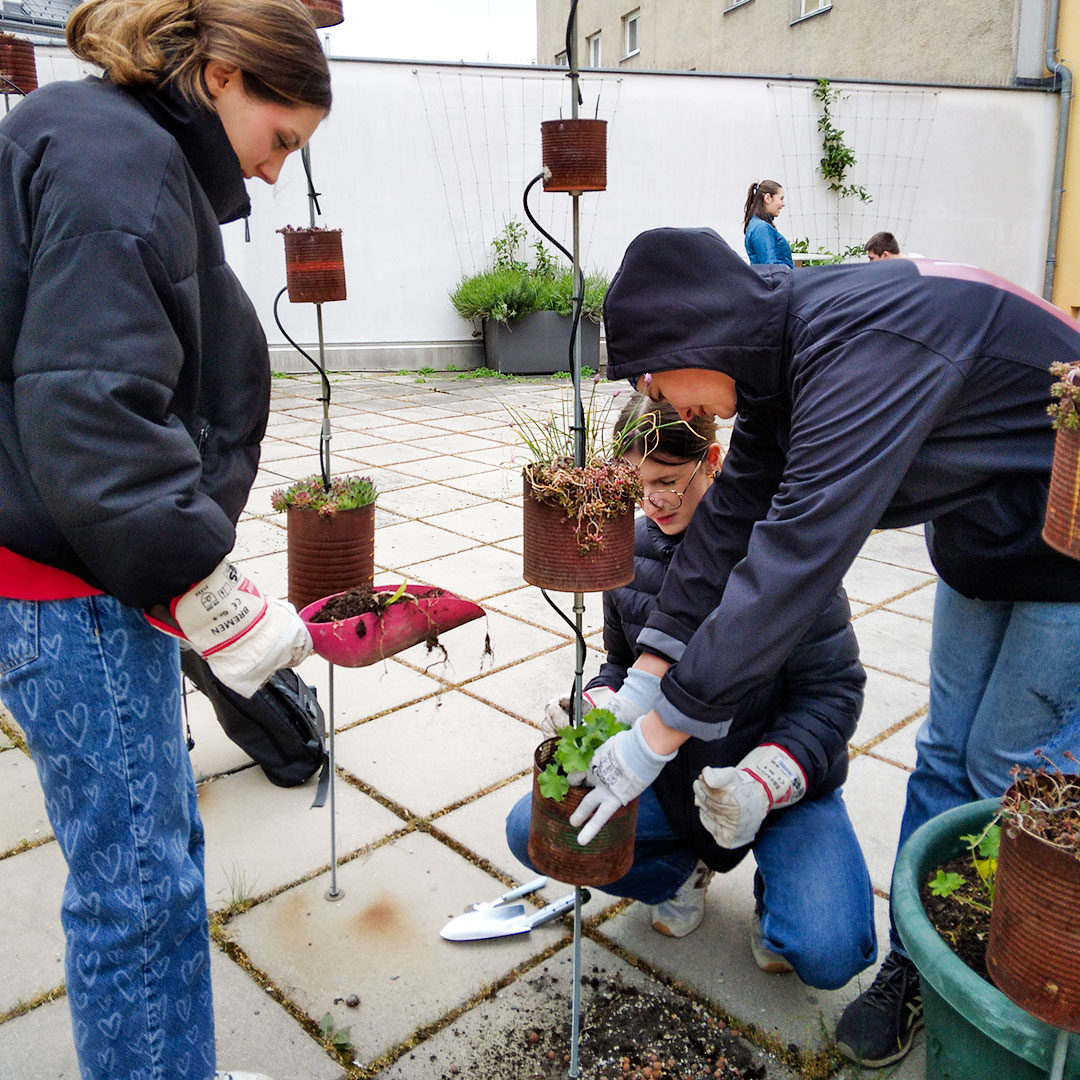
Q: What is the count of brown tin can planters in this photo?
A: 9